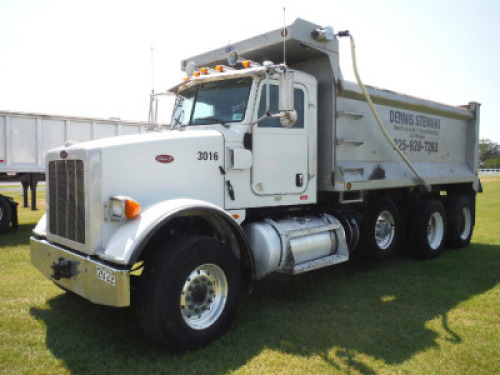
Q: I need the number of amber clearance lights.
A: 5